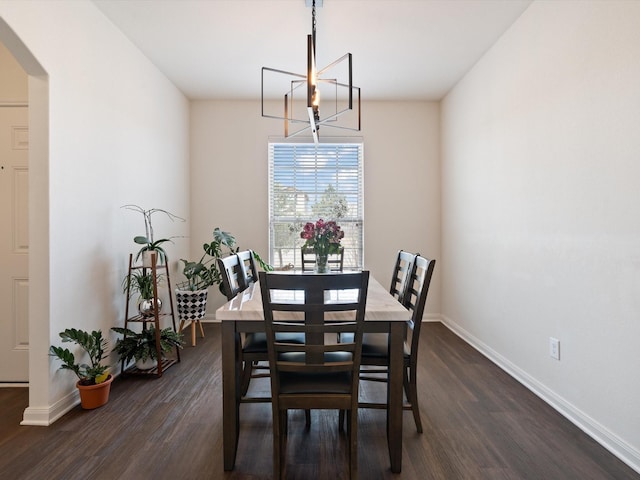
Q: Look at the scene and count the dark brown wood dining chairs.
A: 6